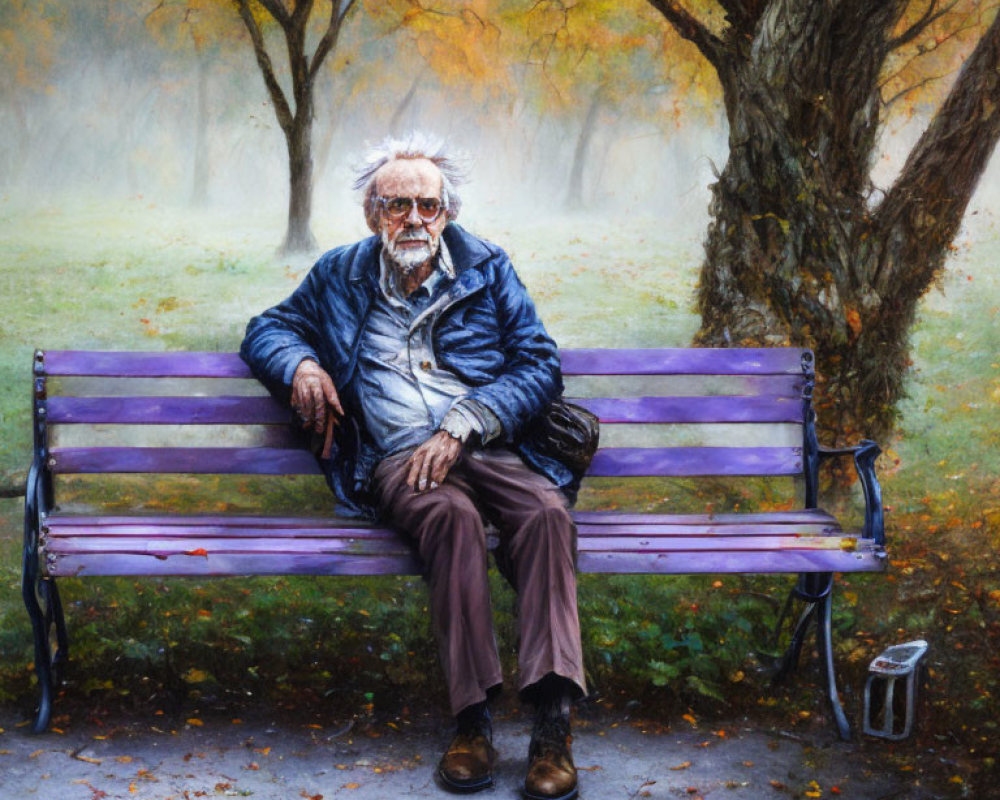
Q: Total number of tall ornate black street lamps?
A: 0